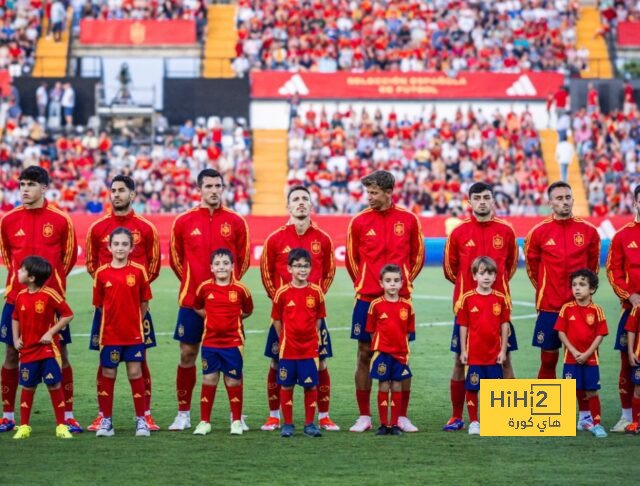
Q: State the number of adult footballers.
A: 8